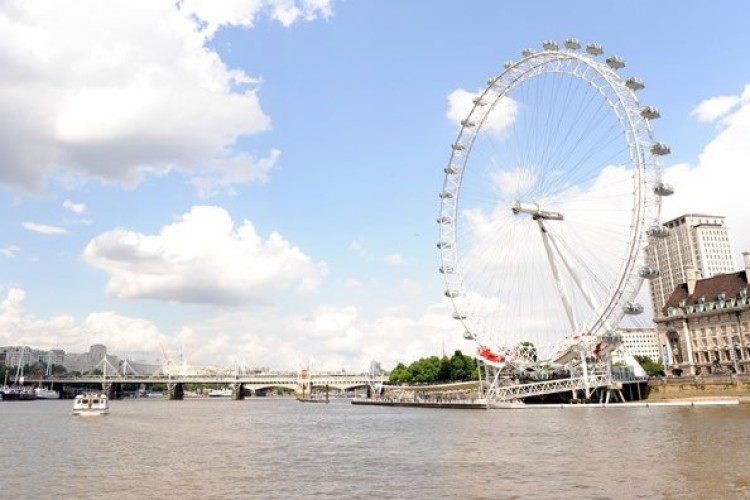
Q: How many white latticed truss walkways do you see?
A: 1